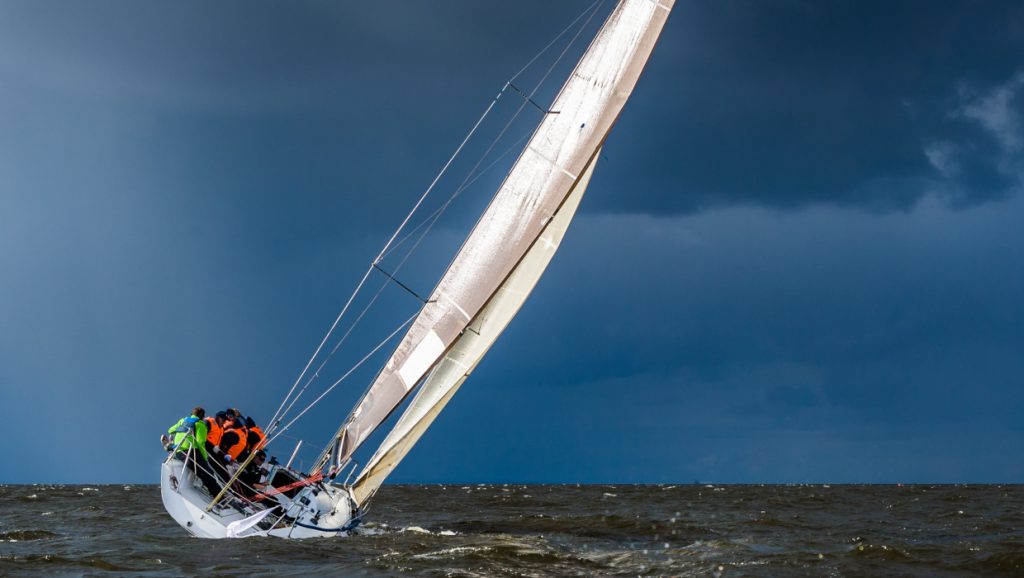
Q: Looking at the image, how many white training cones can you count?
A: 0